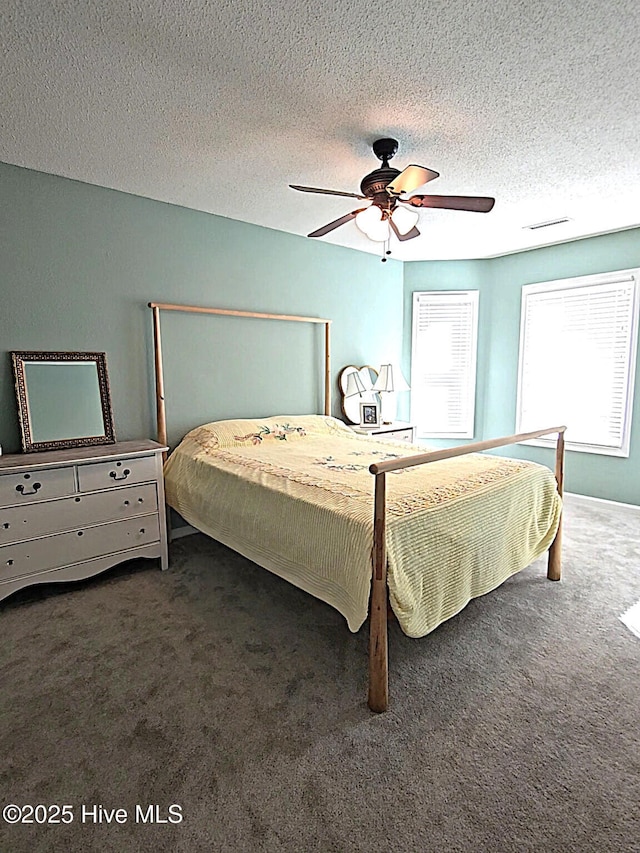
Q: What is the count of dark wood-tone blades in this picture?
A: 4